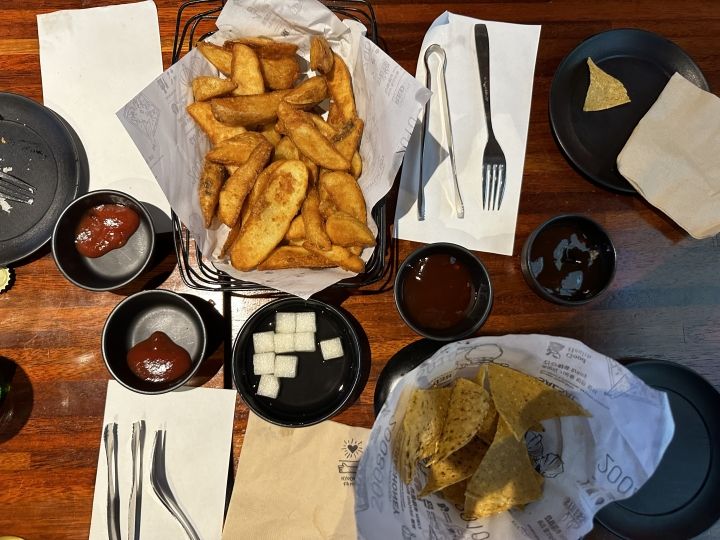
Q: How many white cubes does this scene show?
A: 9